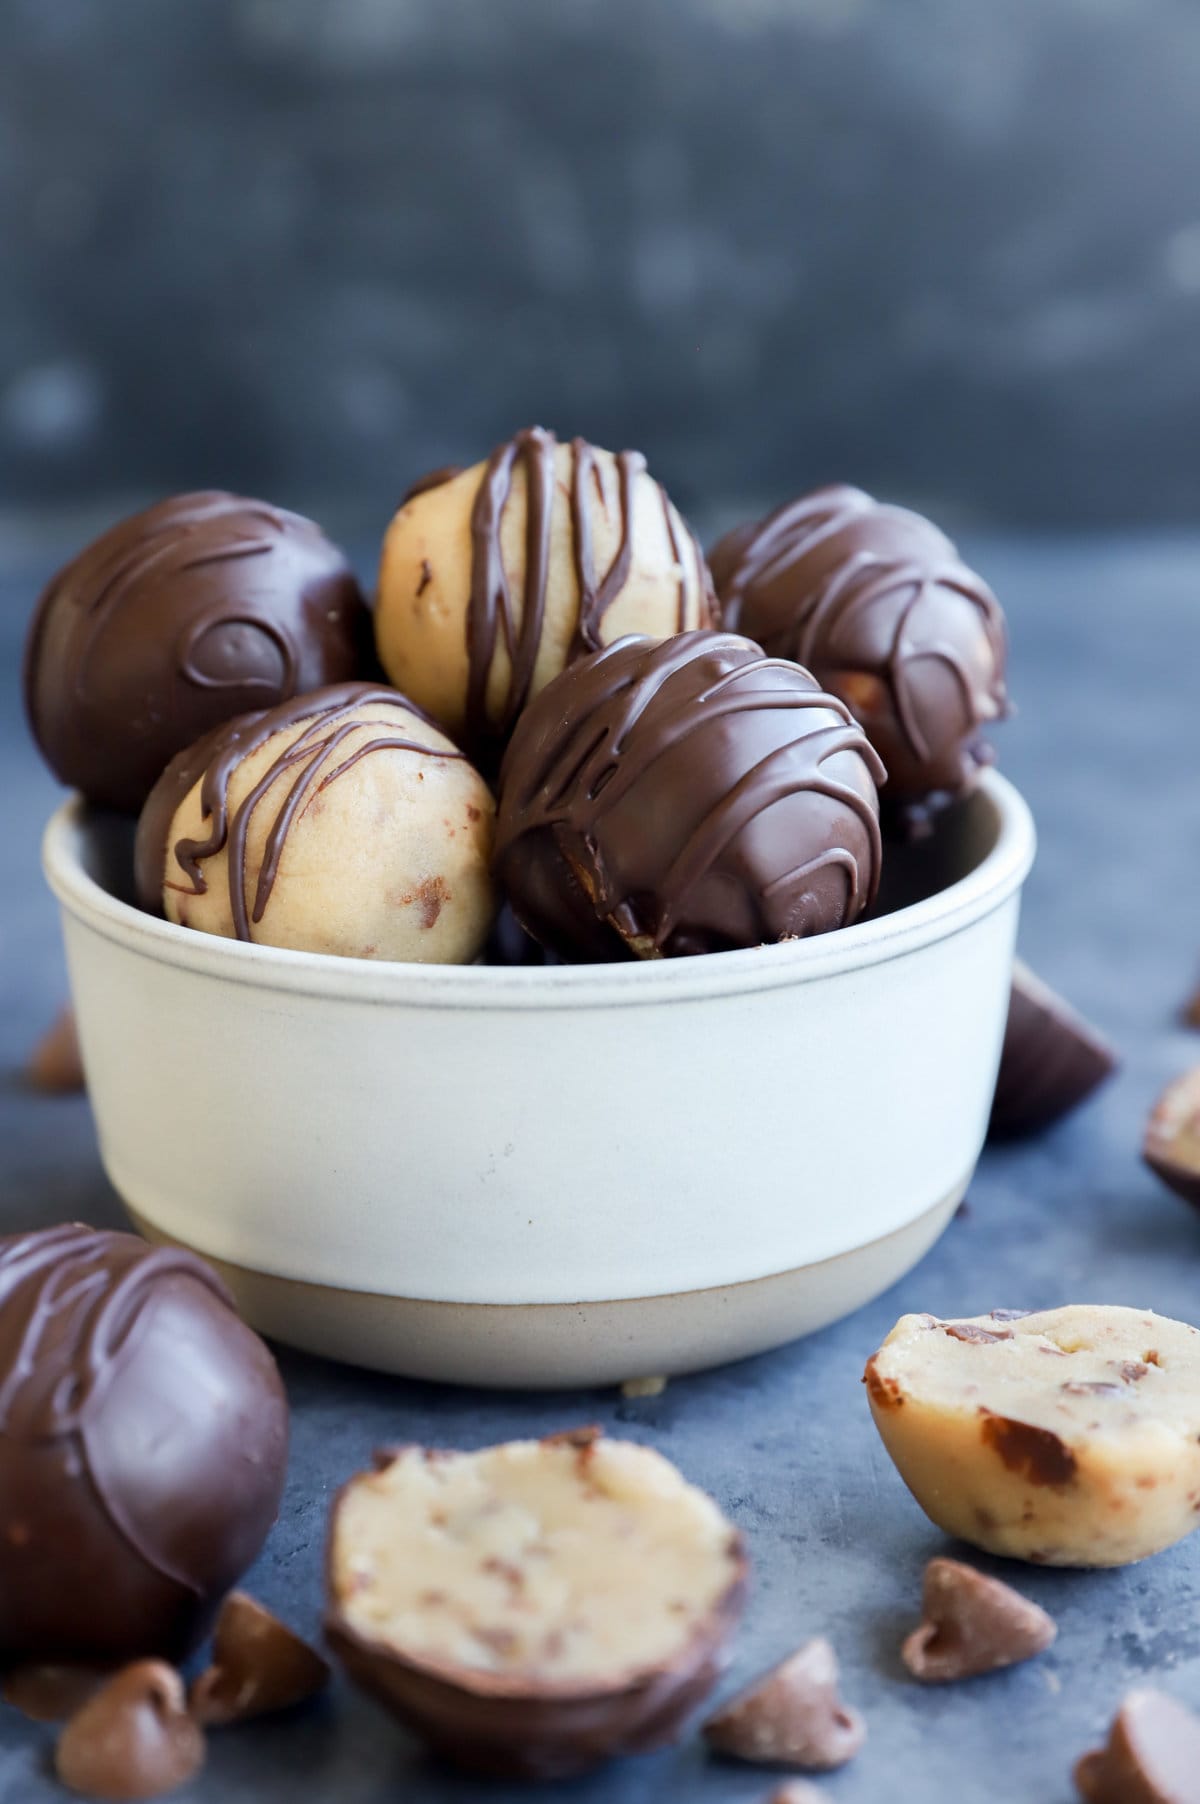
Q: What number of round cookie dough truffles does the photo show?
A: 6